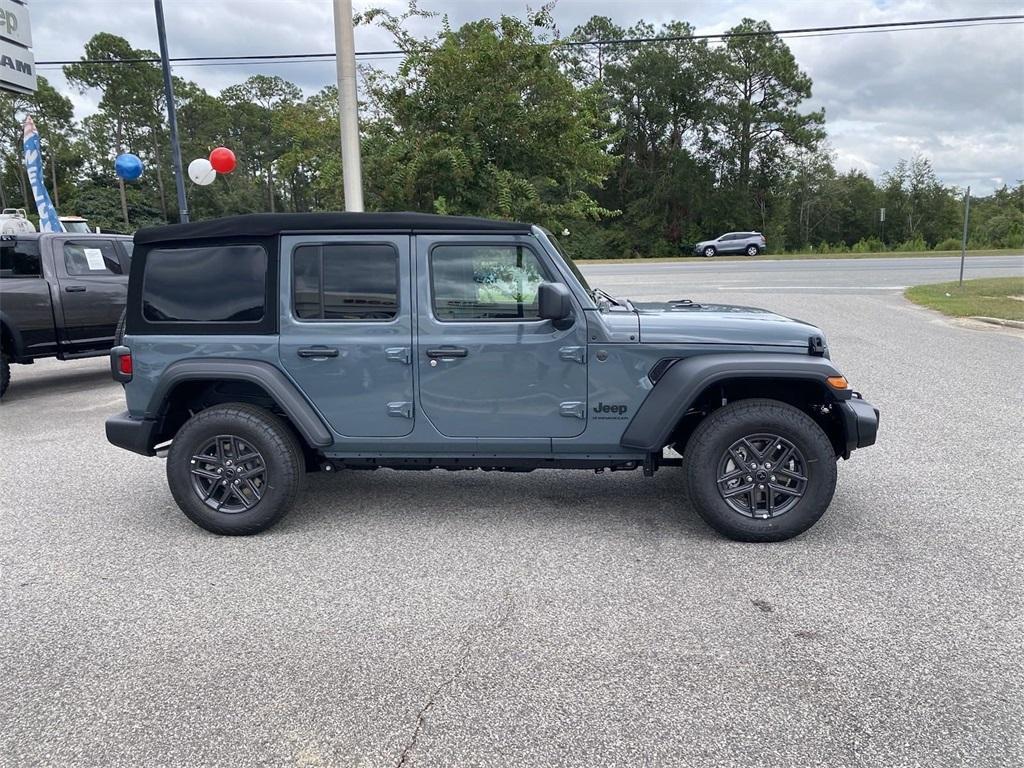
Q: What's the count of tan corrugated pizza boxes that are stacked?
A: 0